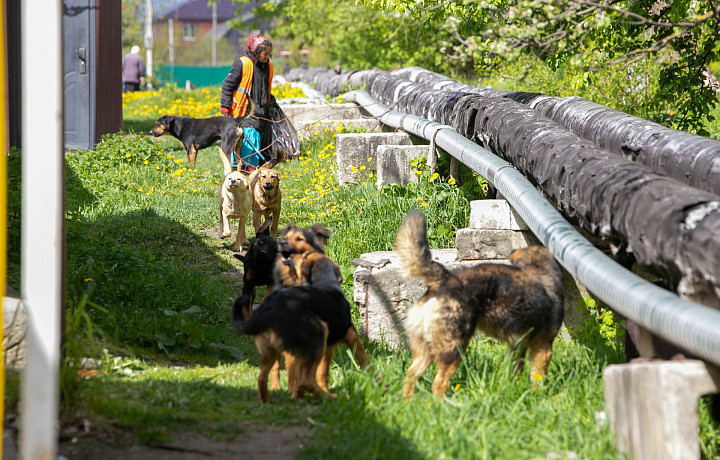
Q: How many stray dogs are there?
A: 7